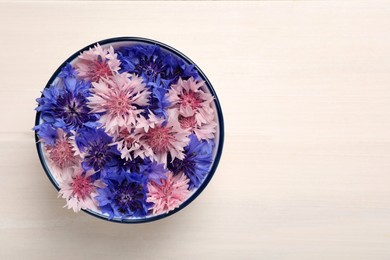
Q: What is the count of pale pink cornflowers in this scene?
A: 9